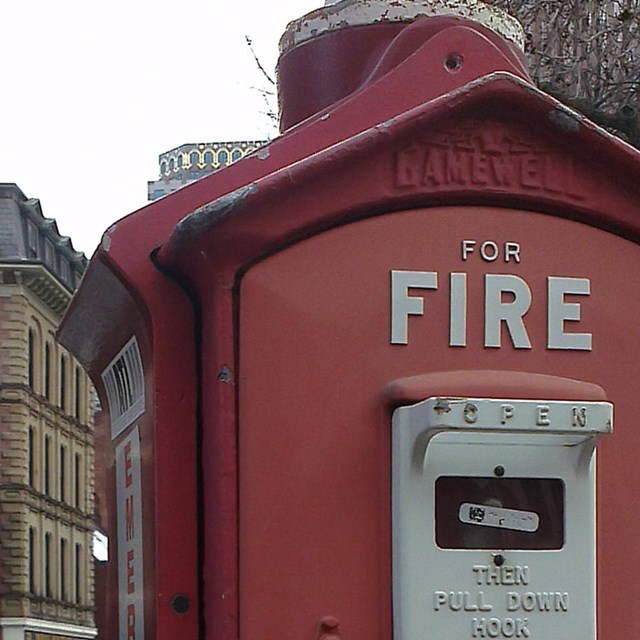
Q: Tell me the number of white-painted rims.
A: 1